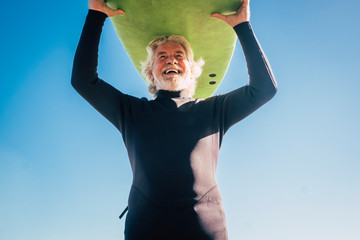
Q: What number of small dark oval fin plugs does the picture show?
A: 2